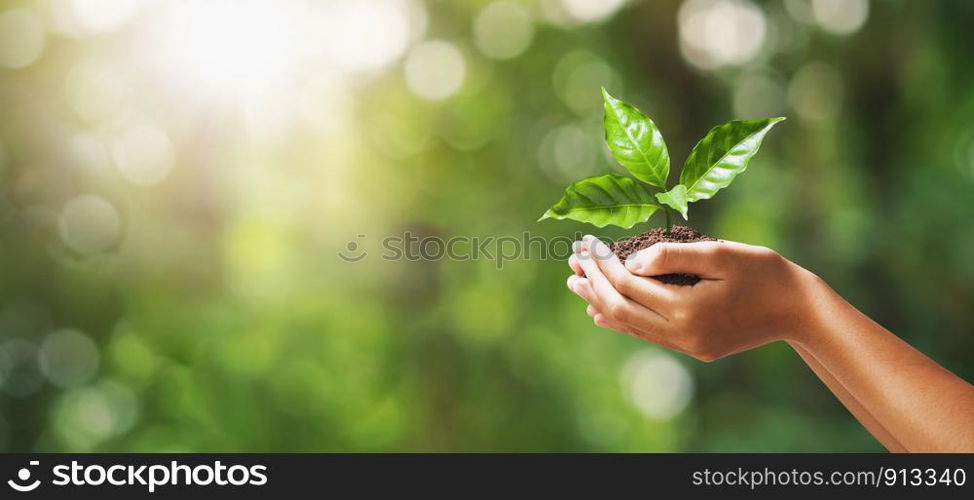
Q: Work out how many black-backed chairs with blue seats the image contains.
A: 0